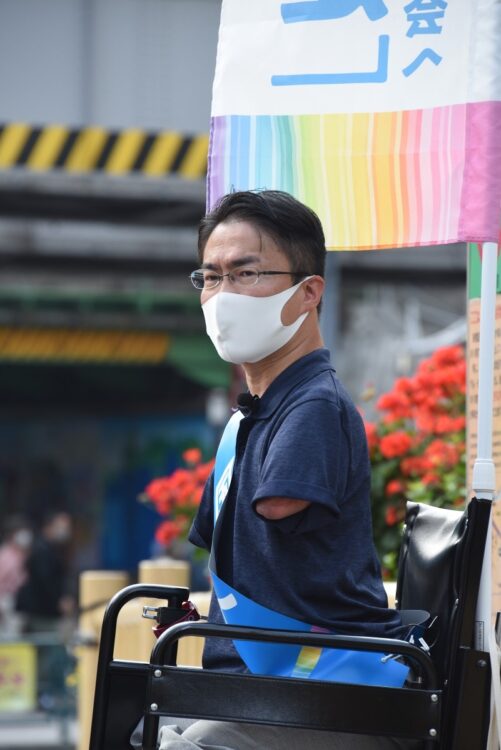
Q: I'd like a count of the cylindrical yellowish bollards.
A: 2